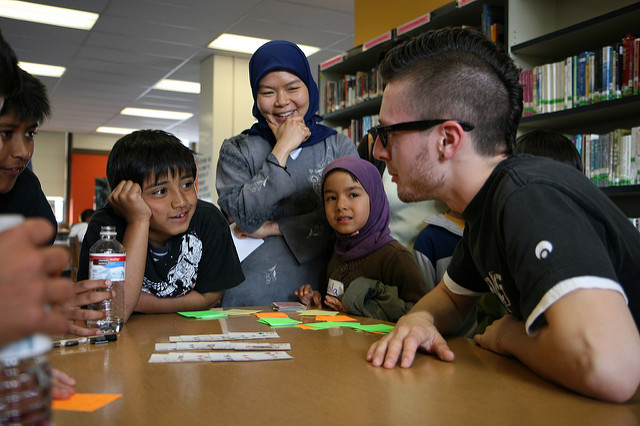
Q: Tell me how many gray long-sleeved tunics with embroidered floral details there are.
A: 1